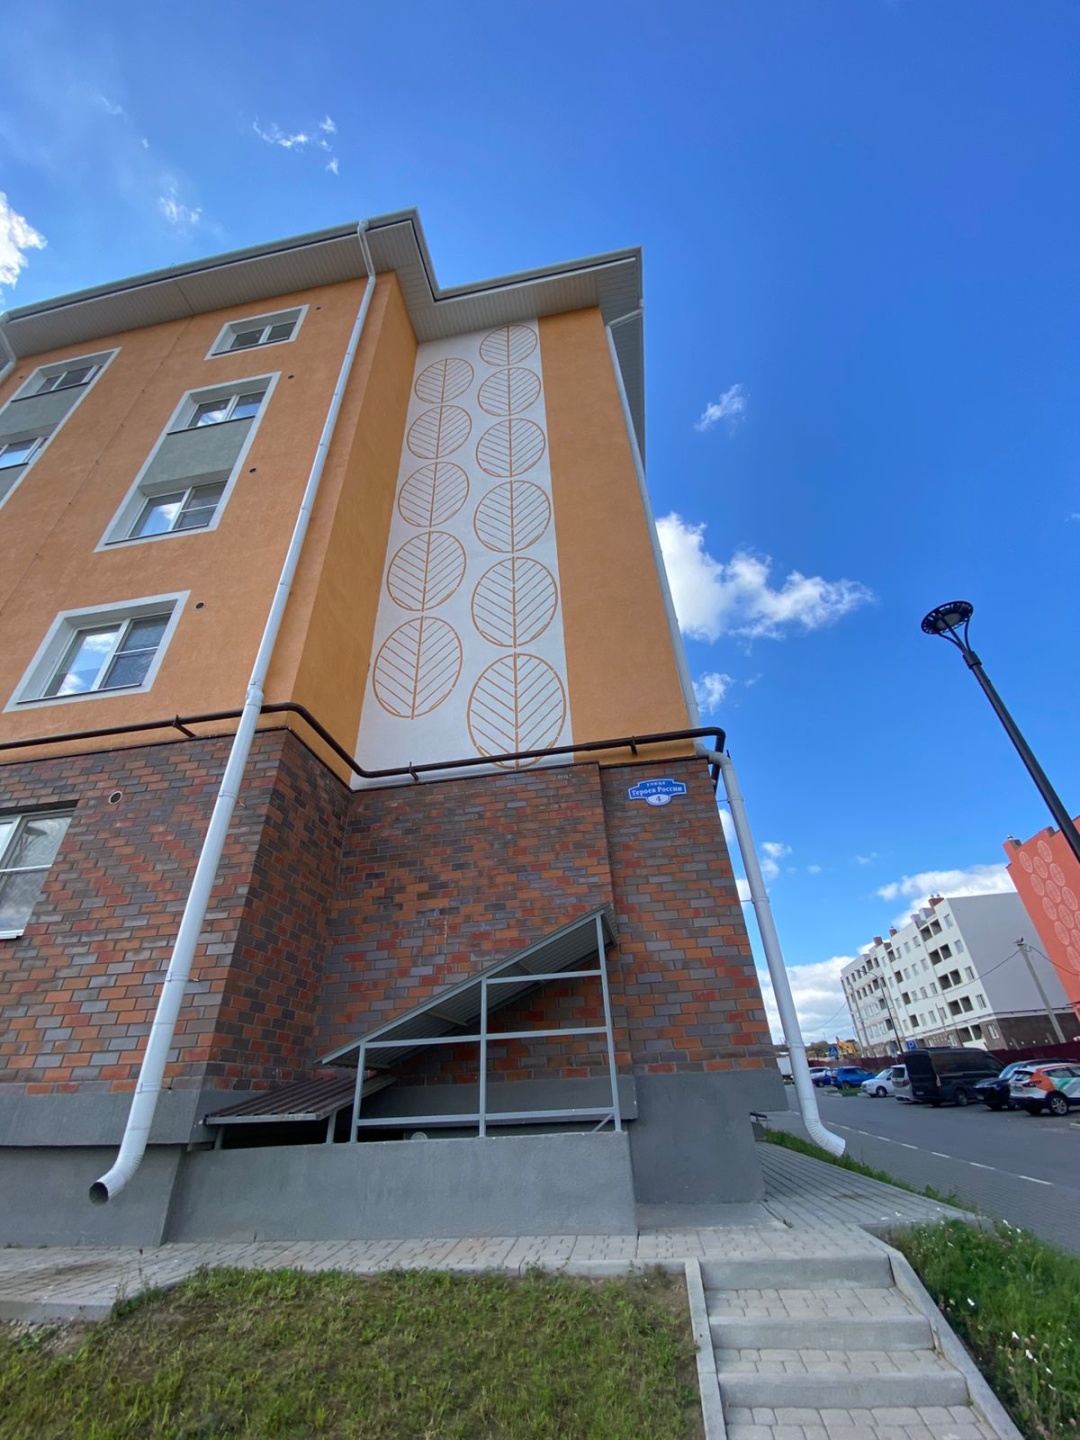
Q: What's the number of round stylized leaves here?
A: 11